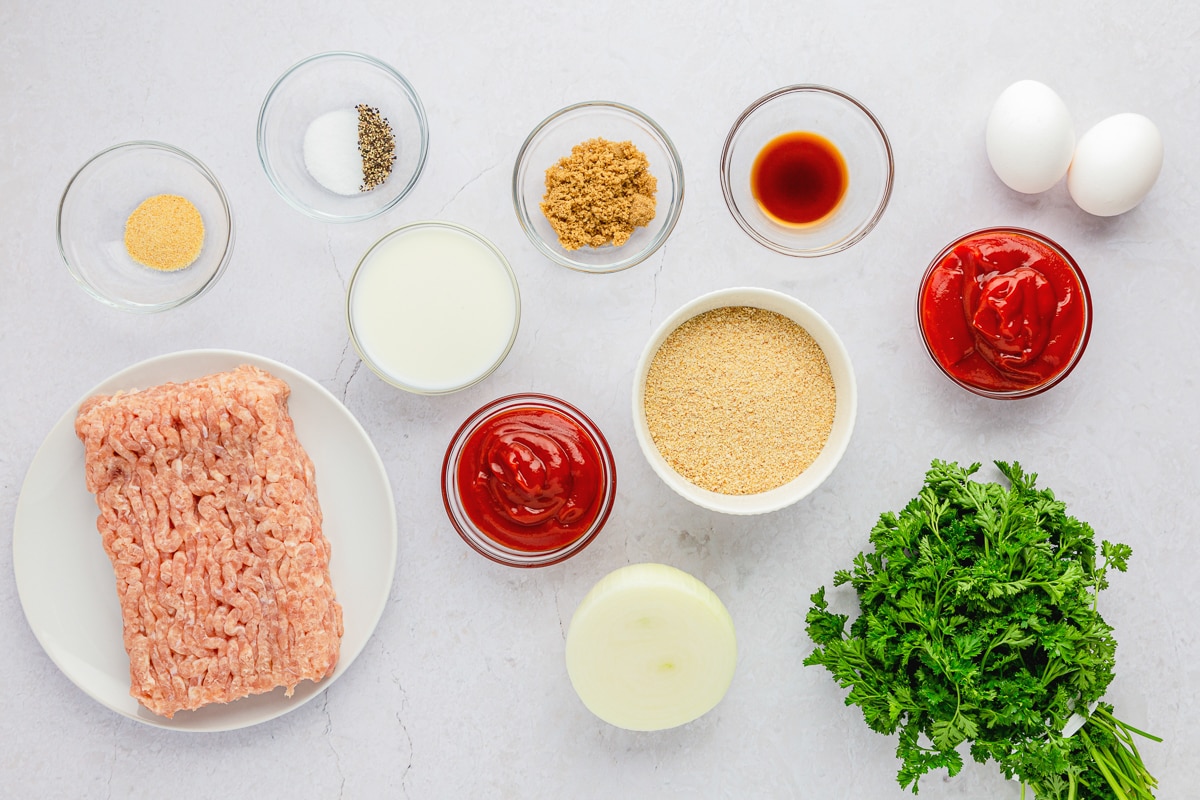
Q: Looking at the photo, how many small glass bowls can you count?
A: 7